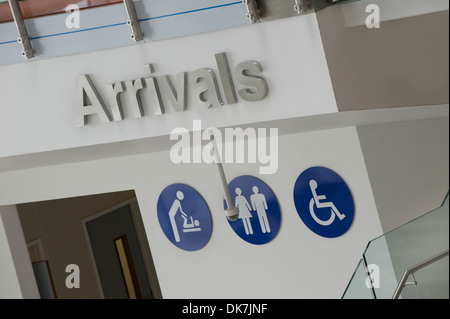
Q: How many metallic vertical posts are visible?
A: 4